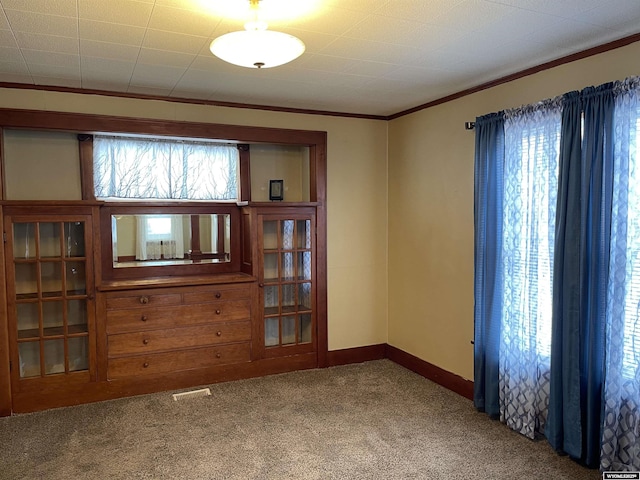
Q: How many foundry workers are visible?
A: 0